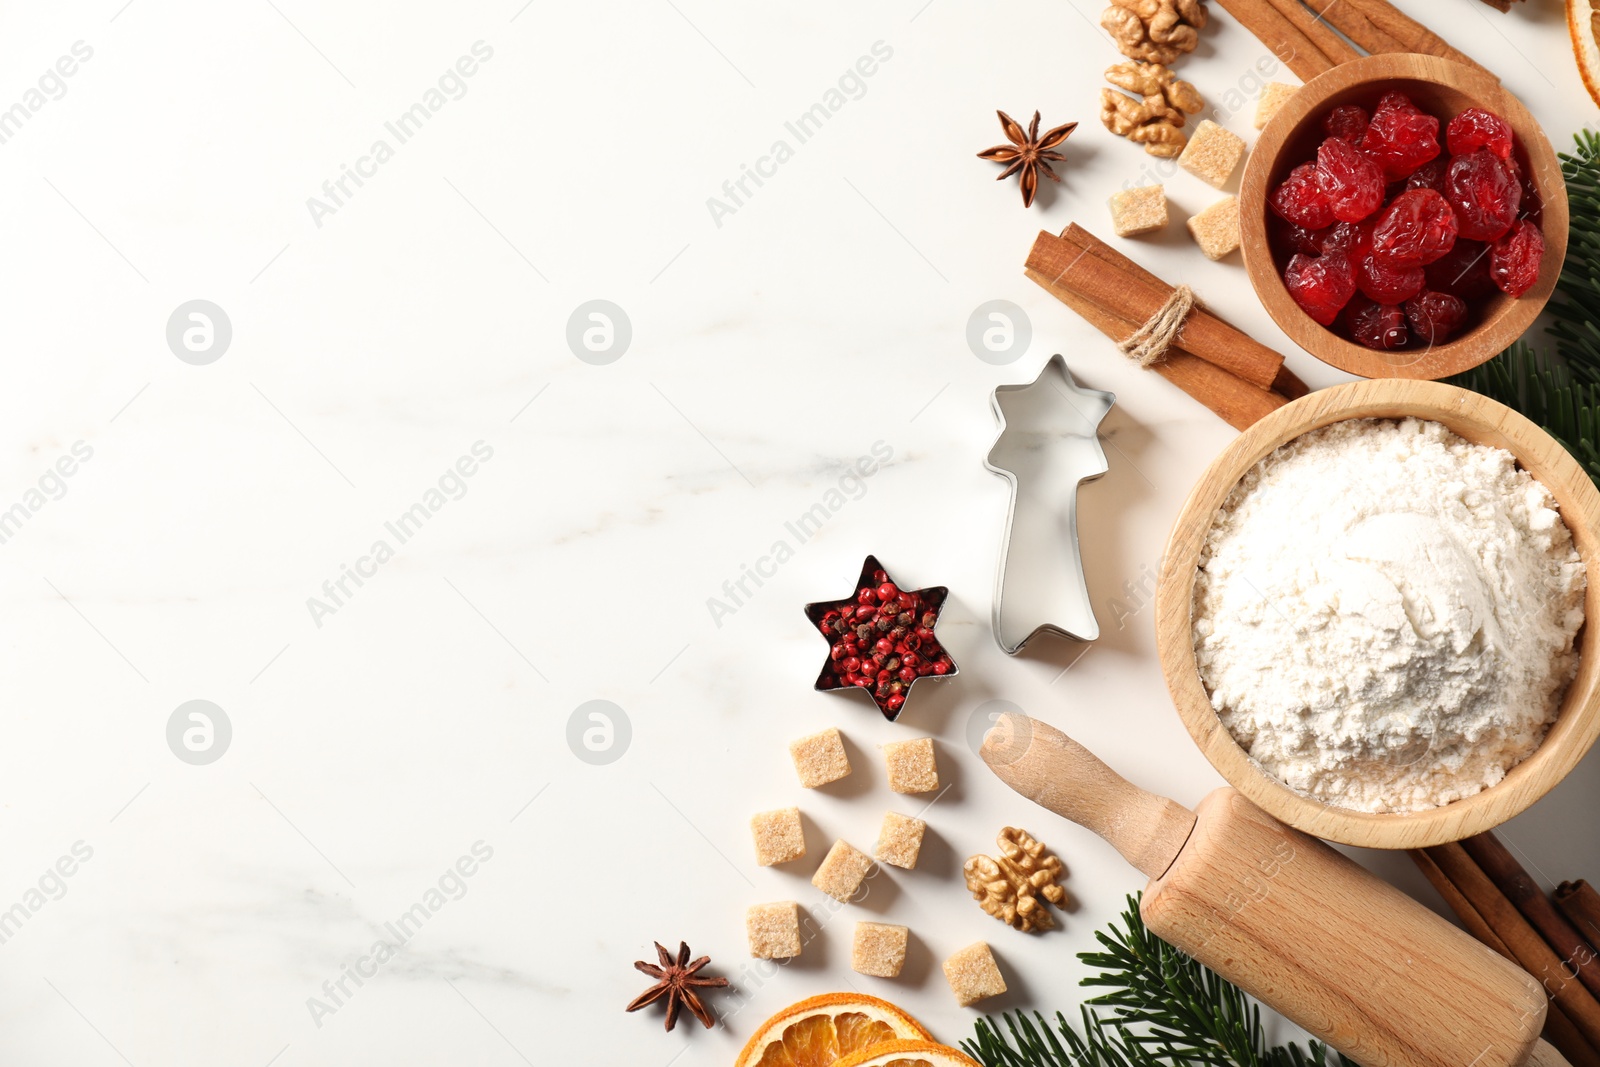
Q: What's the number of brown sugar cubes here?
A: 12